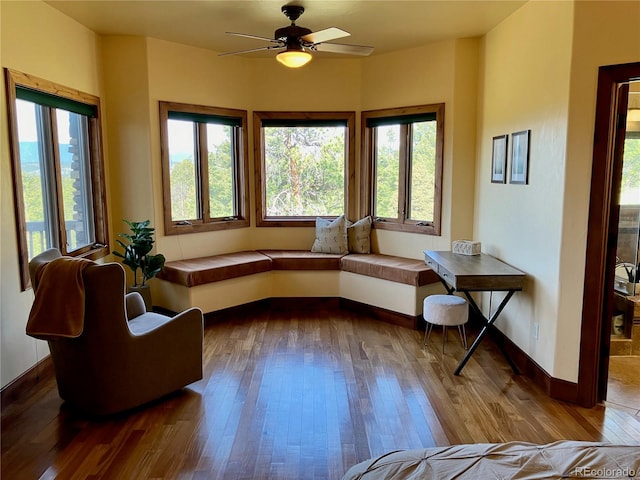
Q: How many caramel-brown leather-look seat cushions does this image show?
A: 3